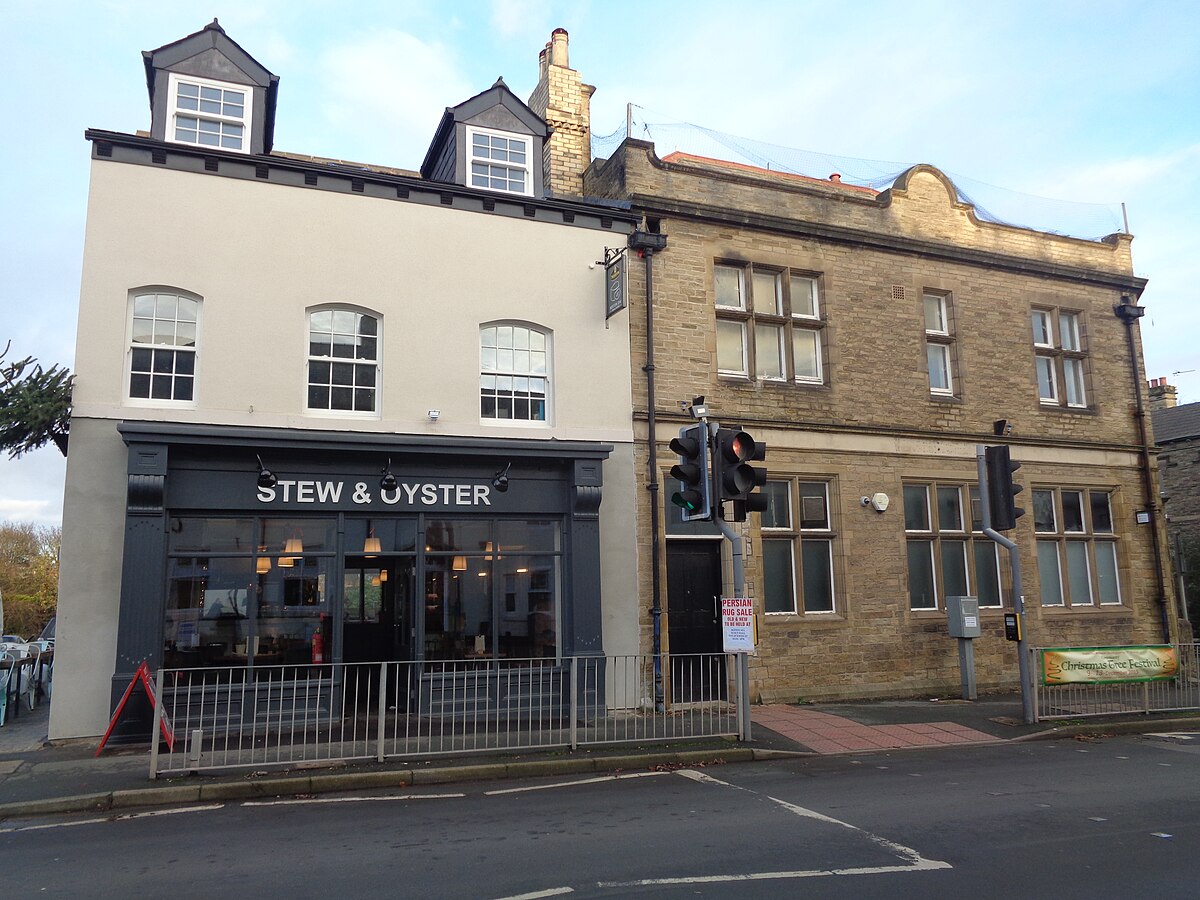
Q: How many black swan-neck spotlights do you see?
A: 3